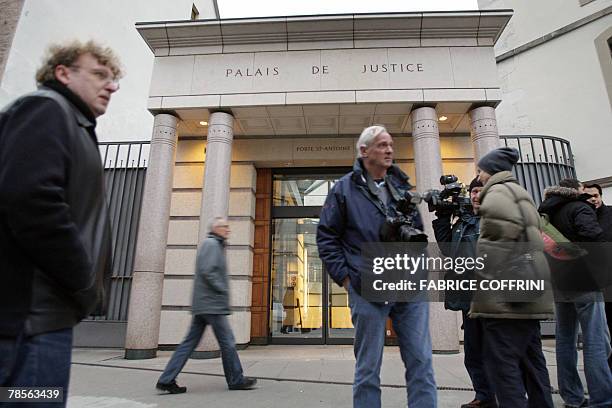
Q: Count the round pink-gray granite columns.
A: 4